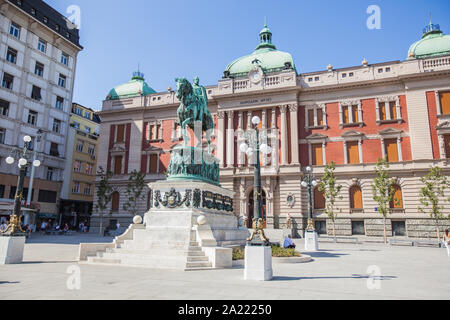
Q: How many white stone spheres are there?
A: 2